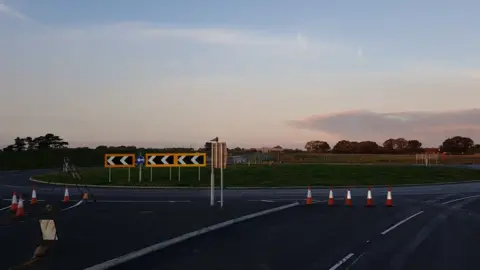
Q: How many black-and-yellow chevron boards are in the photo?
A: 3